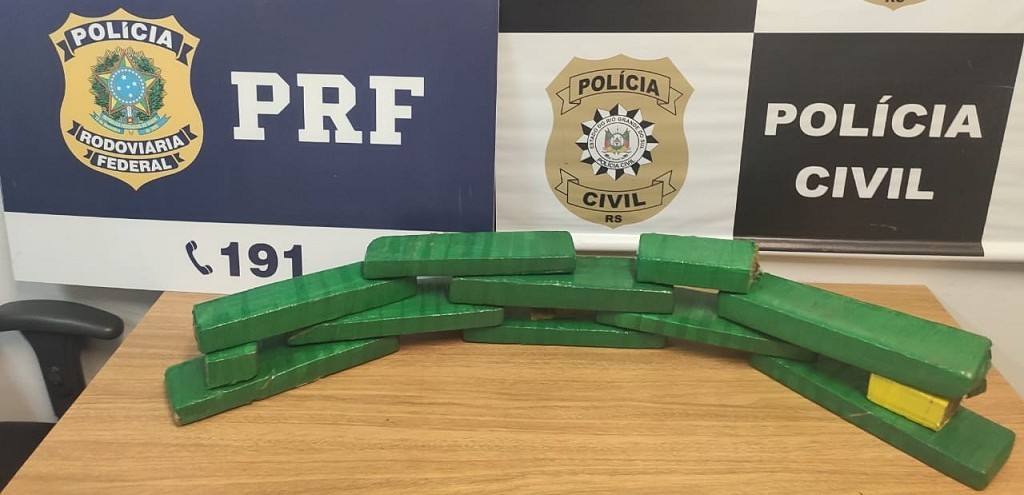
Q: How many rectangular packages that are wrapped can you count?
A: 12